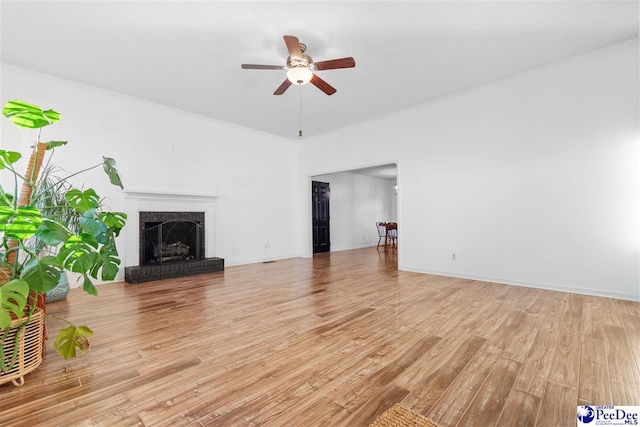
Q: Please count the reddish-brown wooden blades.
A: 5